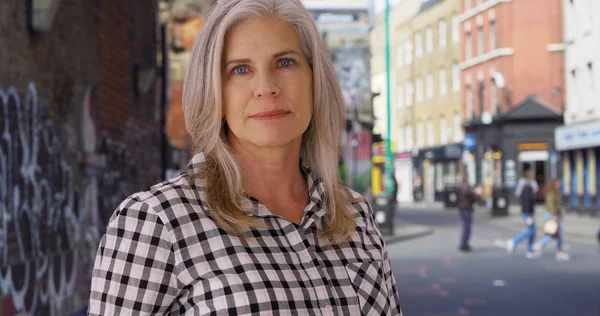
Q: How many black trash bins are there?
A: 3